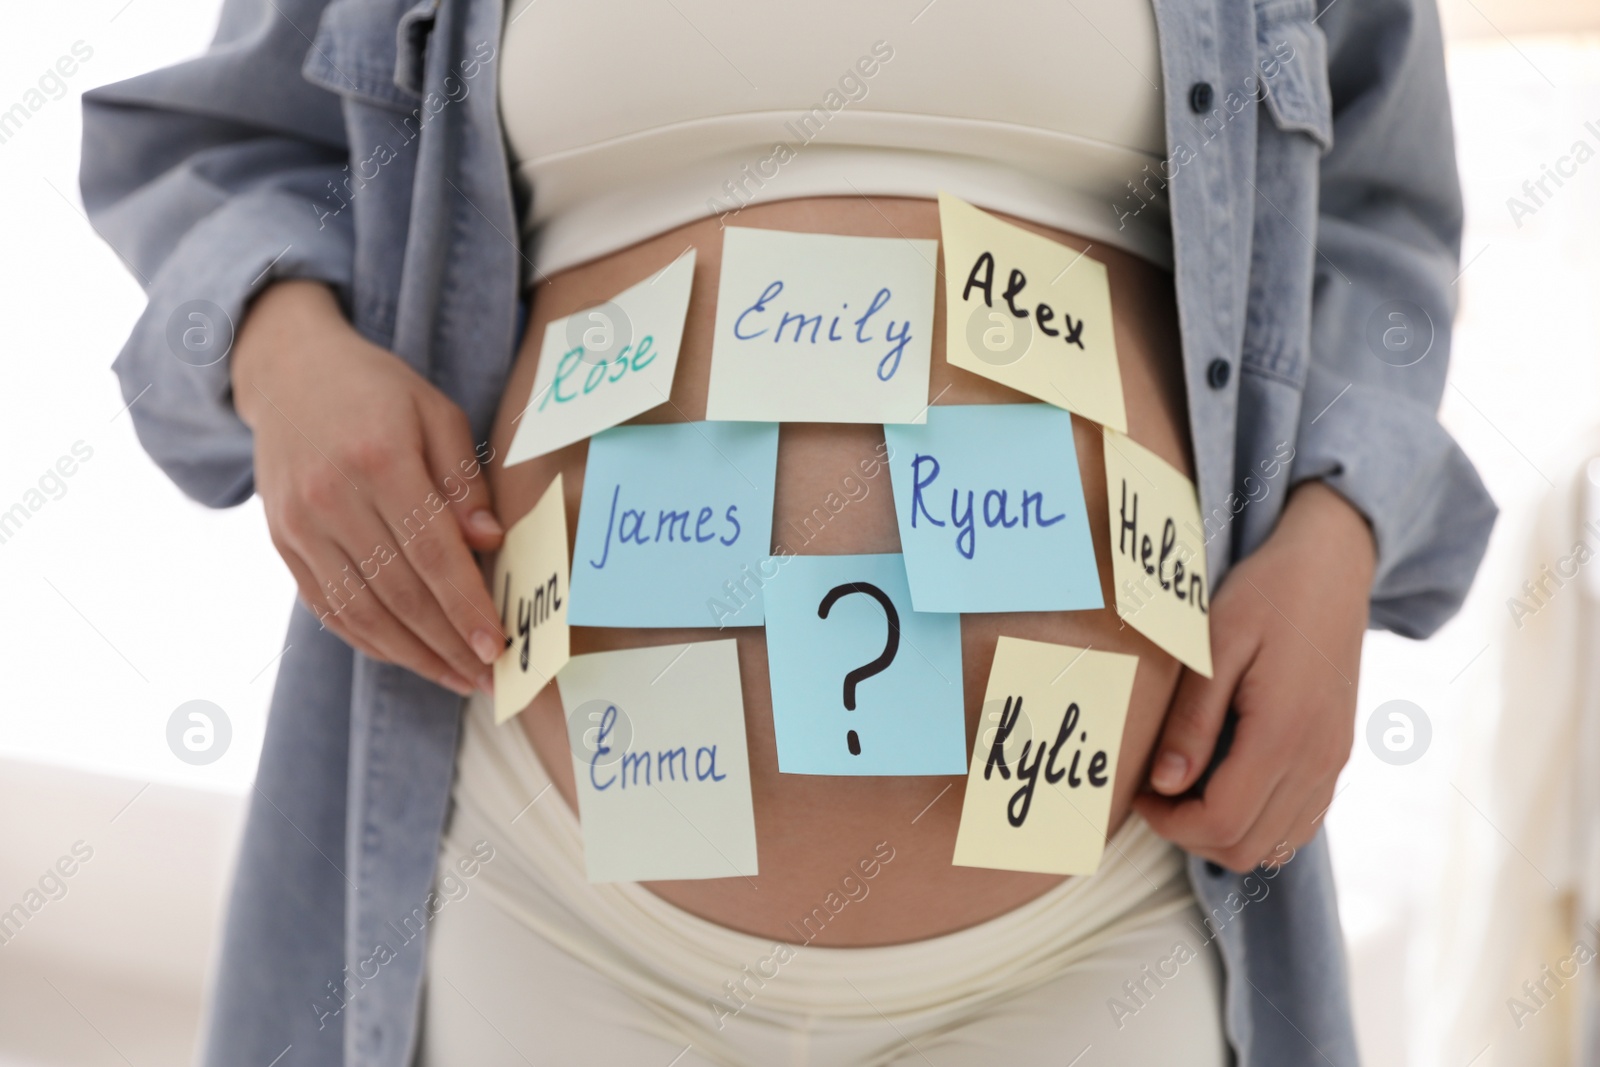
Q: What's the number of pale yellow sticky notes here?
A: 4